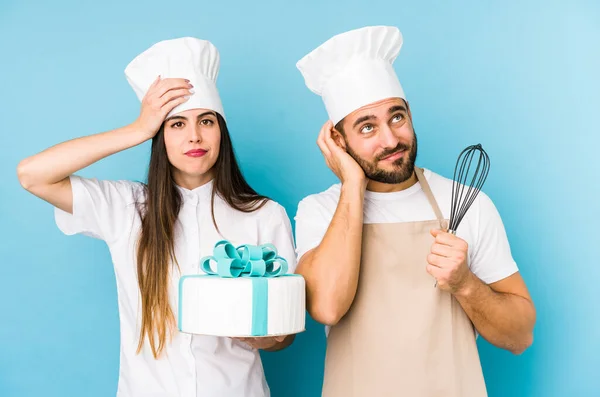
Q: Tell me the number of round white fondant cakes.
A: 1